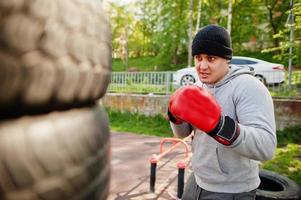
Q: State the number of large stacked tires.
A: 2